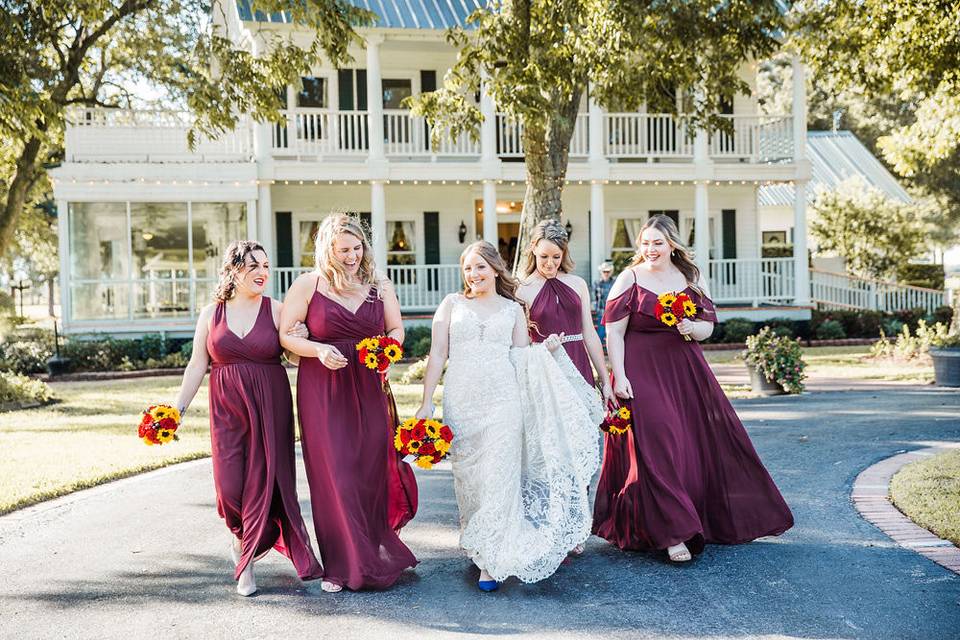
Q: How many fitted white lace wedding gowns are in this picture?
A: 1